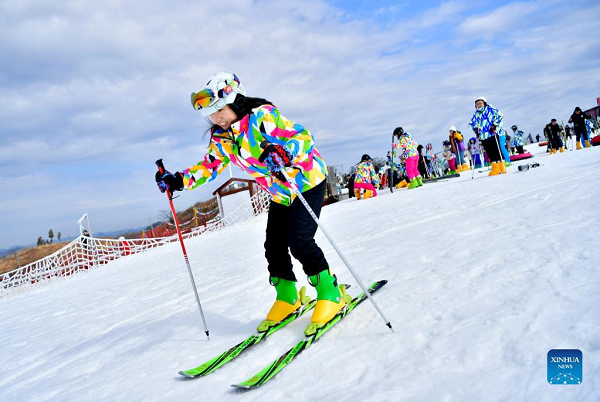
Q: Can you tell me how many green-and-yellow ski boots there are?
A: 2